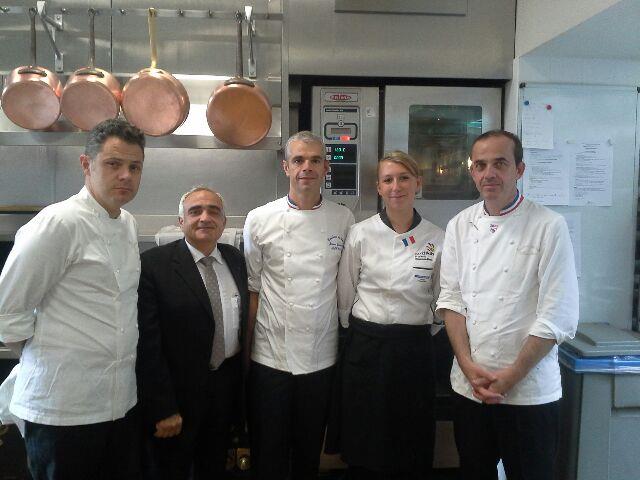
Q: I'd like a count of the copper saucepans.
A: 4